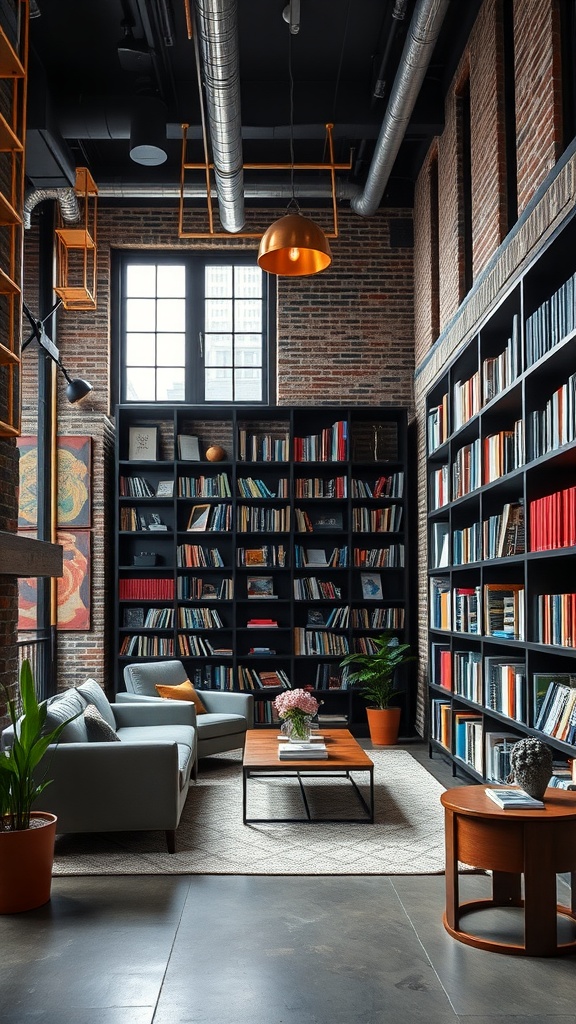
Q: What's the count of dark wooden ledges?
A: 1